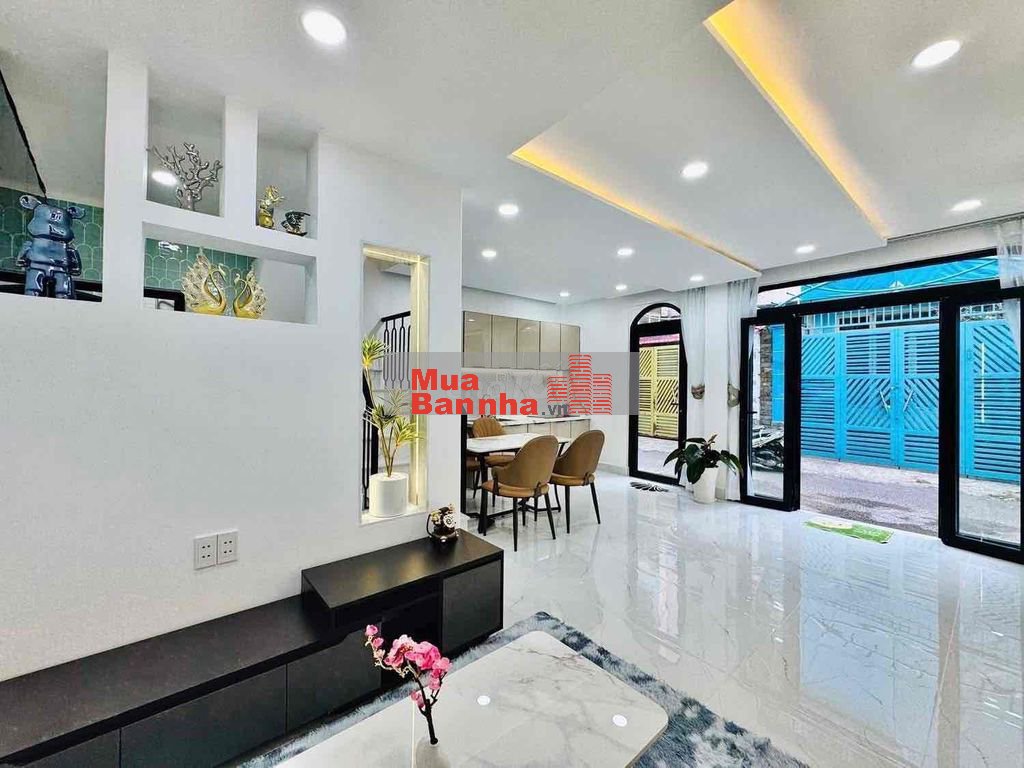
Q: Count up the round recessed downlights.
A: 12